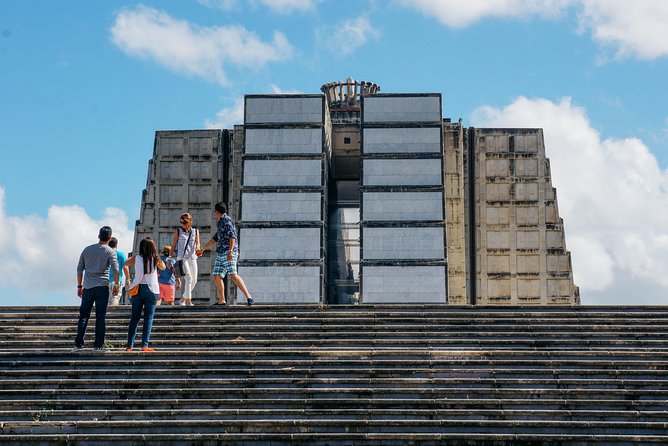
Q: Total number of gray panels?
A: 12